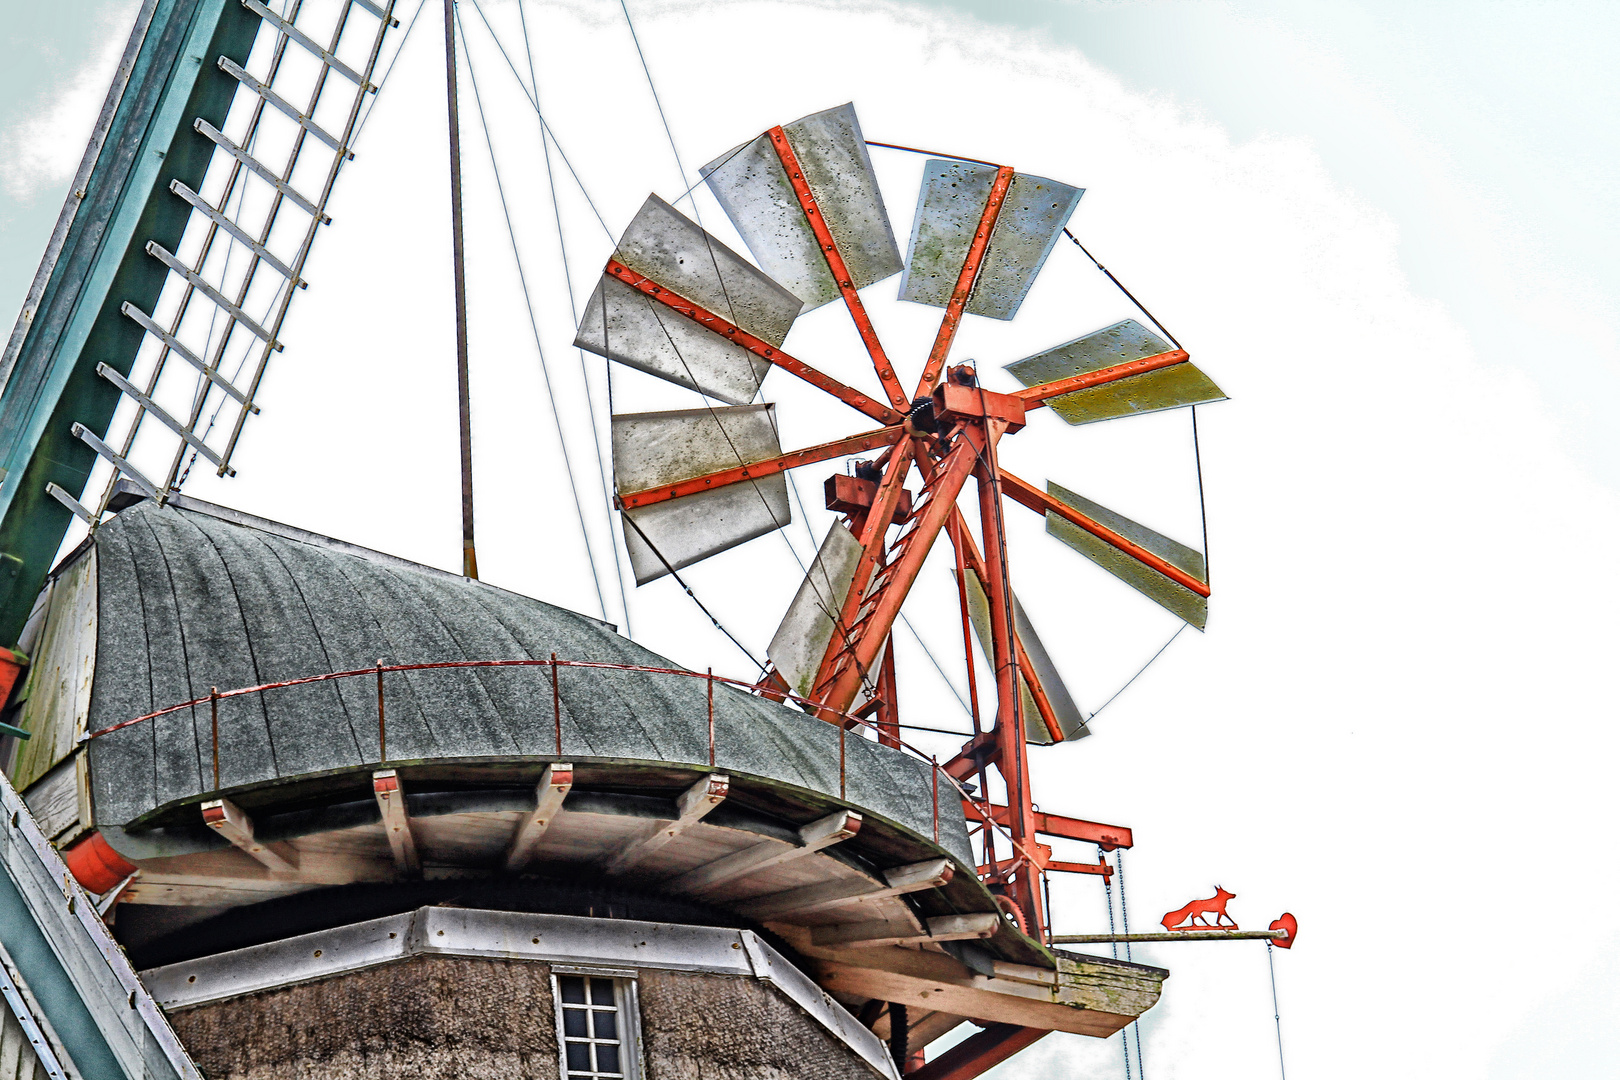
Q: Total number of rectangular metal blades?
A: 8